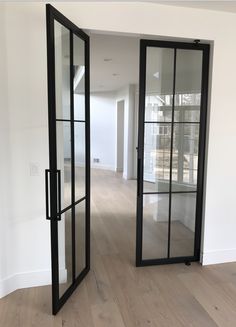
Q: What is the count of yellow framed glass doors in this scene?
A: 0